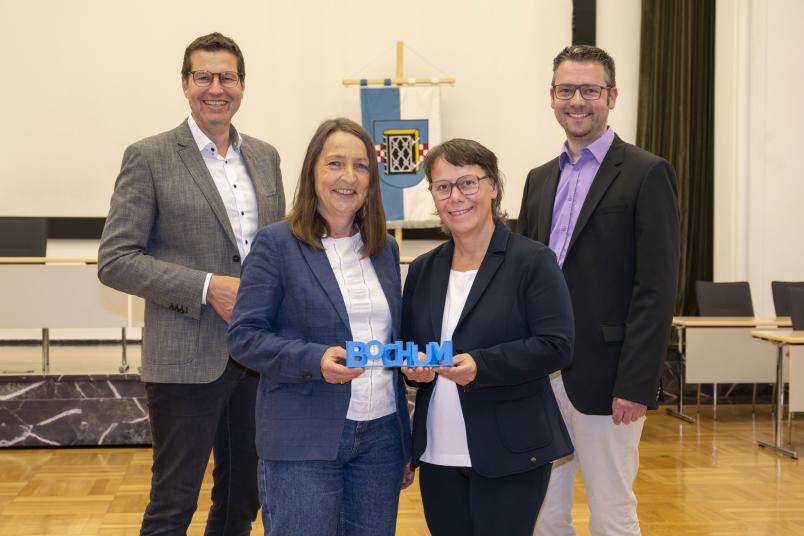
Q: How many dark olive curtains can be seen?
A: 1